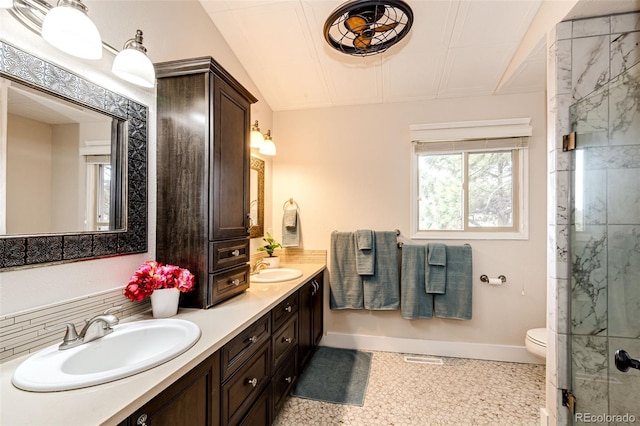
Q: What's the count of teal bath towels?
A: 4